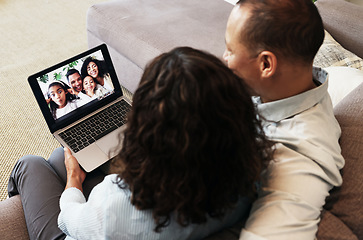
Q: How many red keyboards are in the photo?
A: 0